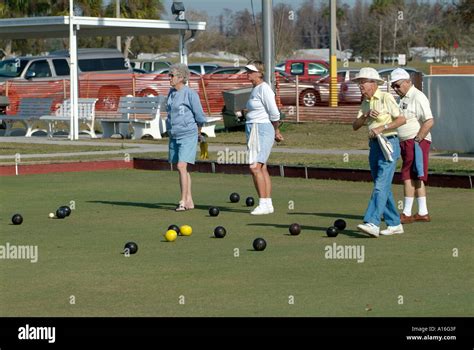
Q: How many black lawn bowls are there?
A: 12